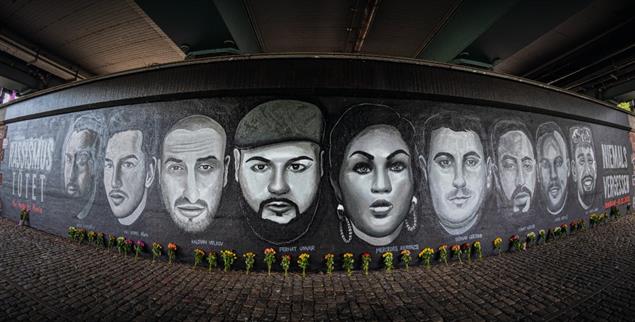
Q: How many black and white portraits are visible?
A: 9